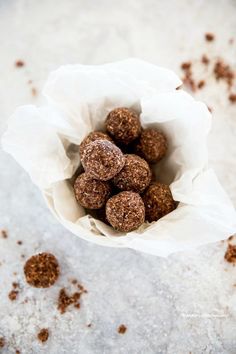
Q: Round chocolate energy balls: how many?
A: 9